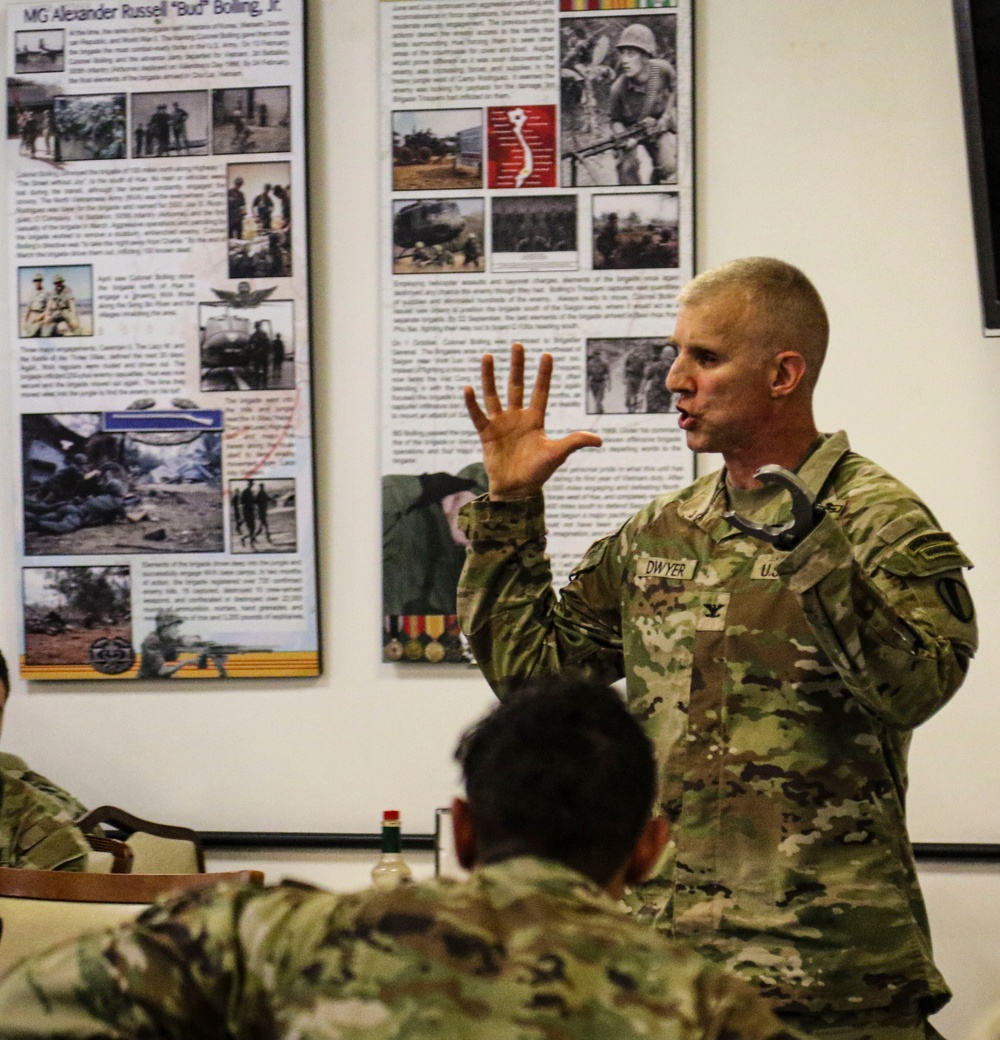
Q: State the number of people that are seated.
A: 2